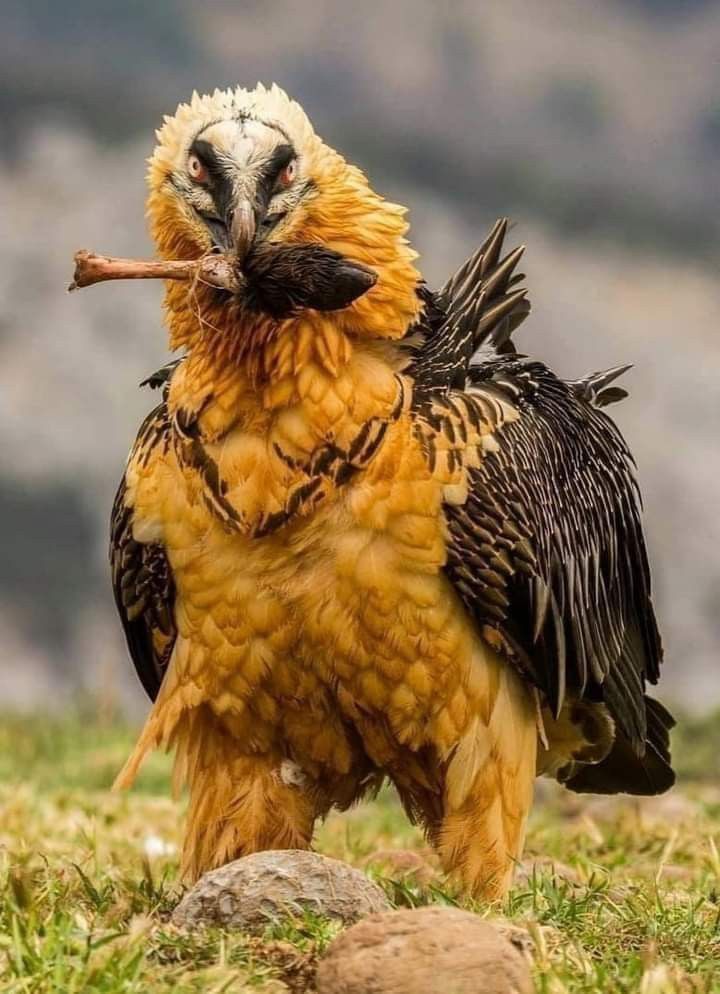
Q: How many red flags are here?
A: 0